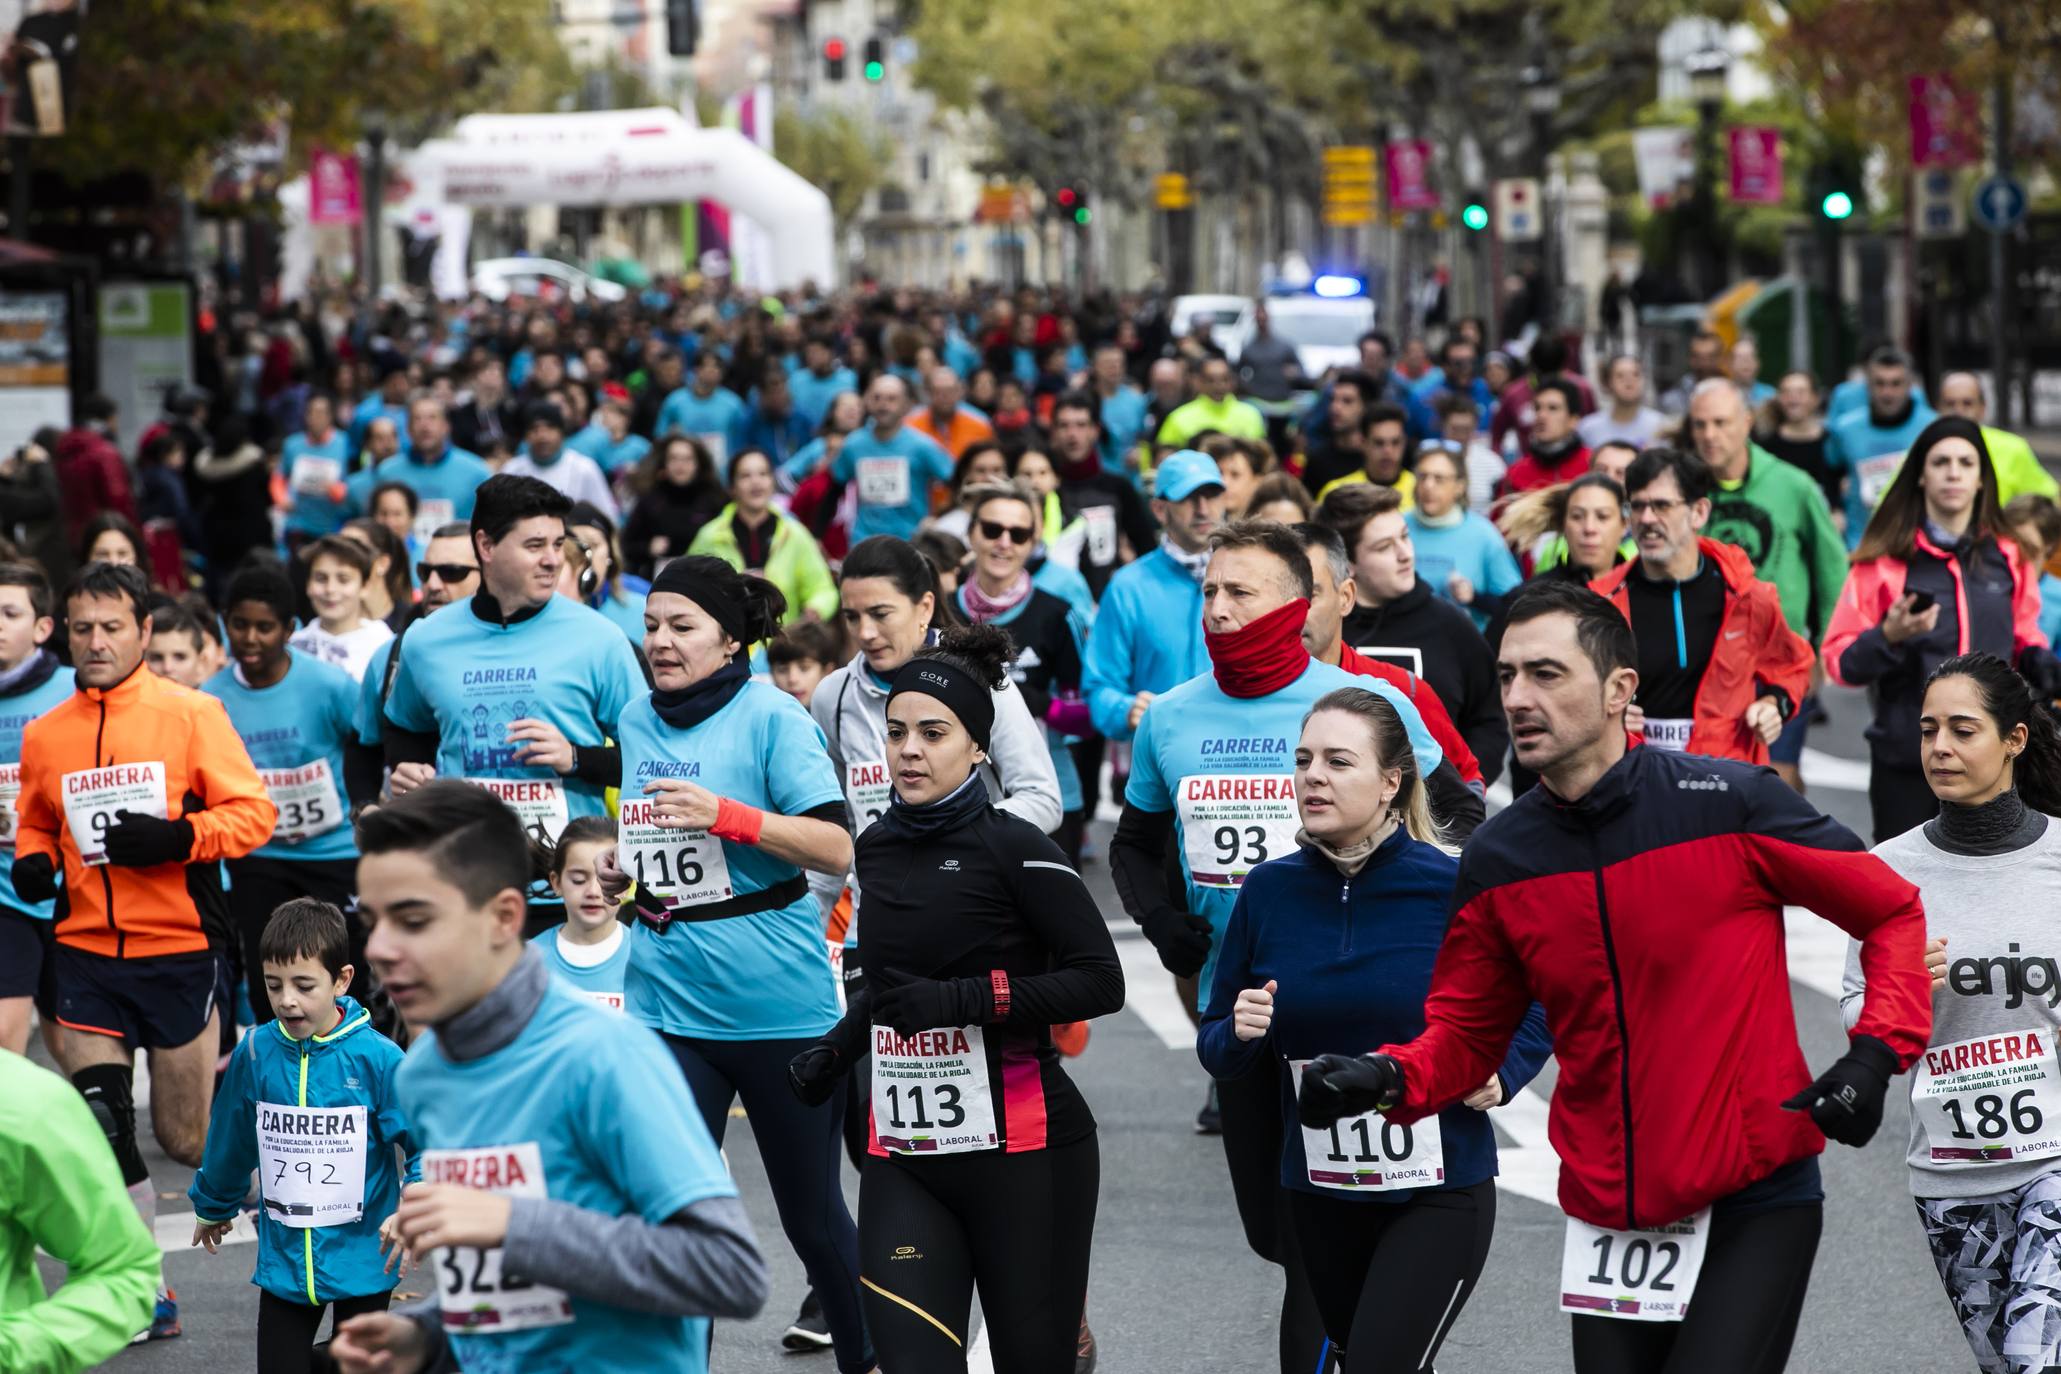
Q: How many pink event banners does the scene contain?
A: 4